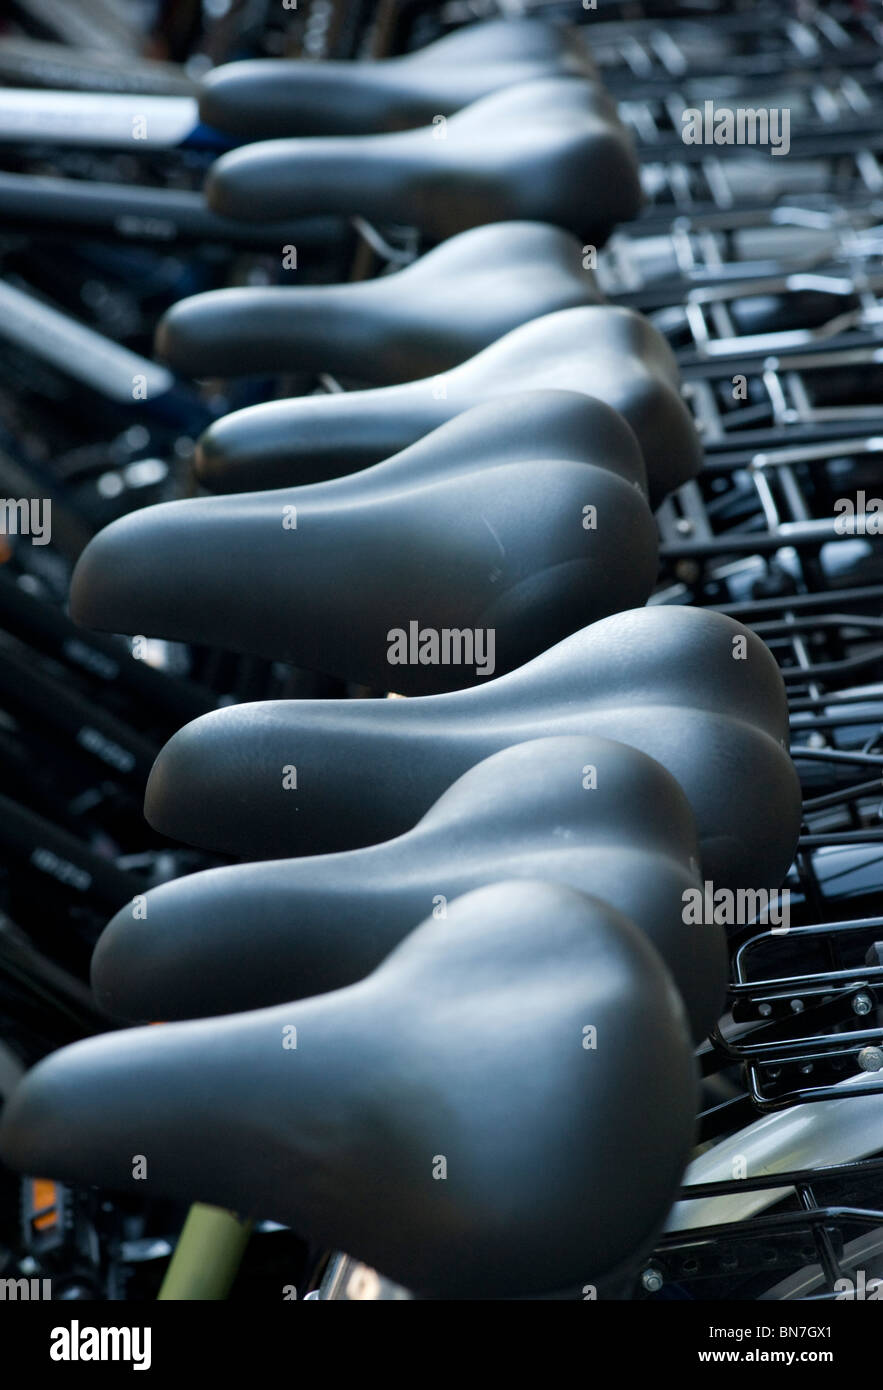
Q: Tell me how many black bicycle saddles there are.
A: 8